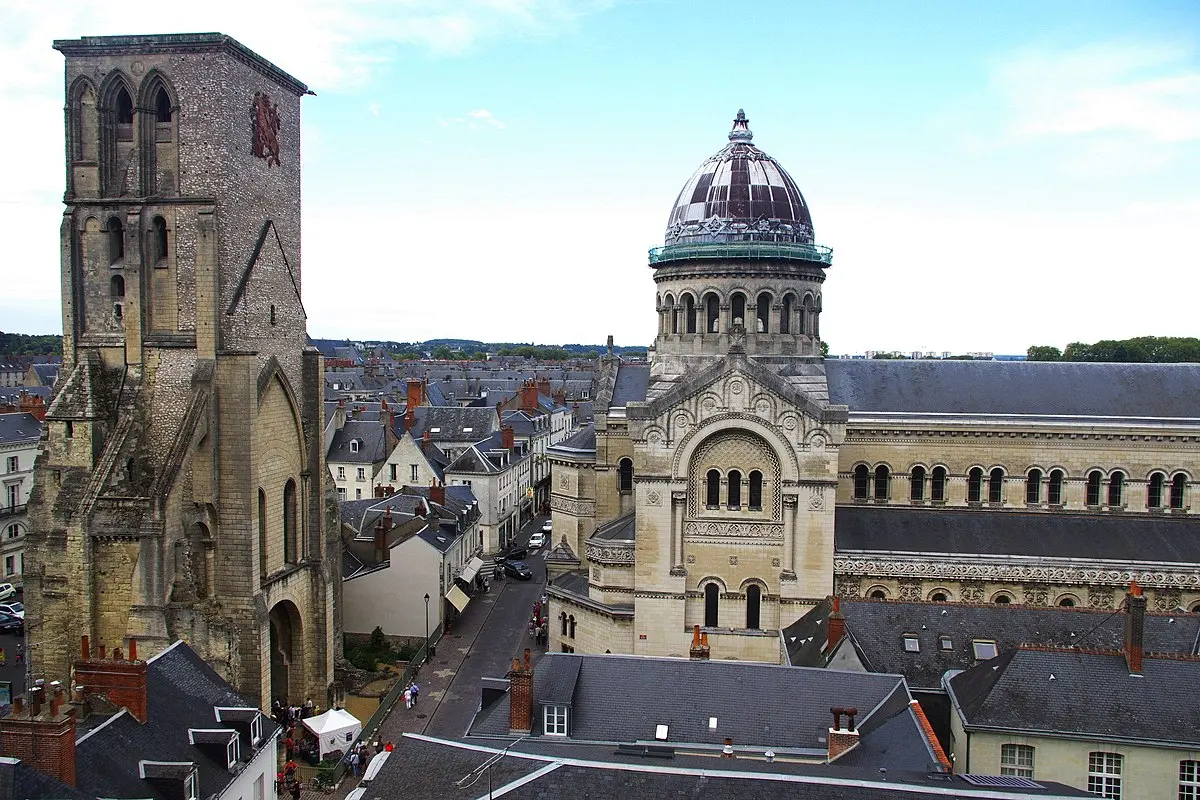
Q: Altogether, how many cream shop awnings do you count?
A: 2